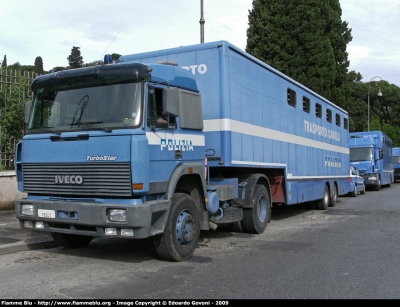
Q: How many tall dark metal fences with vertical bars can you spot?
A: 1